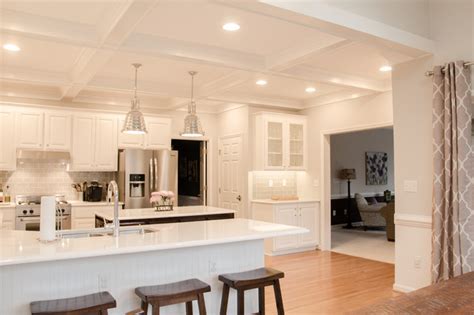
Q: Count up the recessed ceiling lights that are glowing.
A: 5